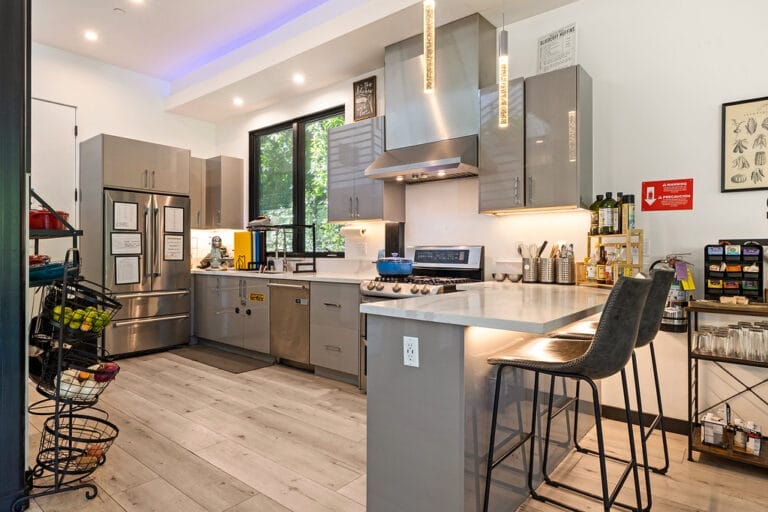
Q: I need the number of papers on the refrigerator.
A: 5